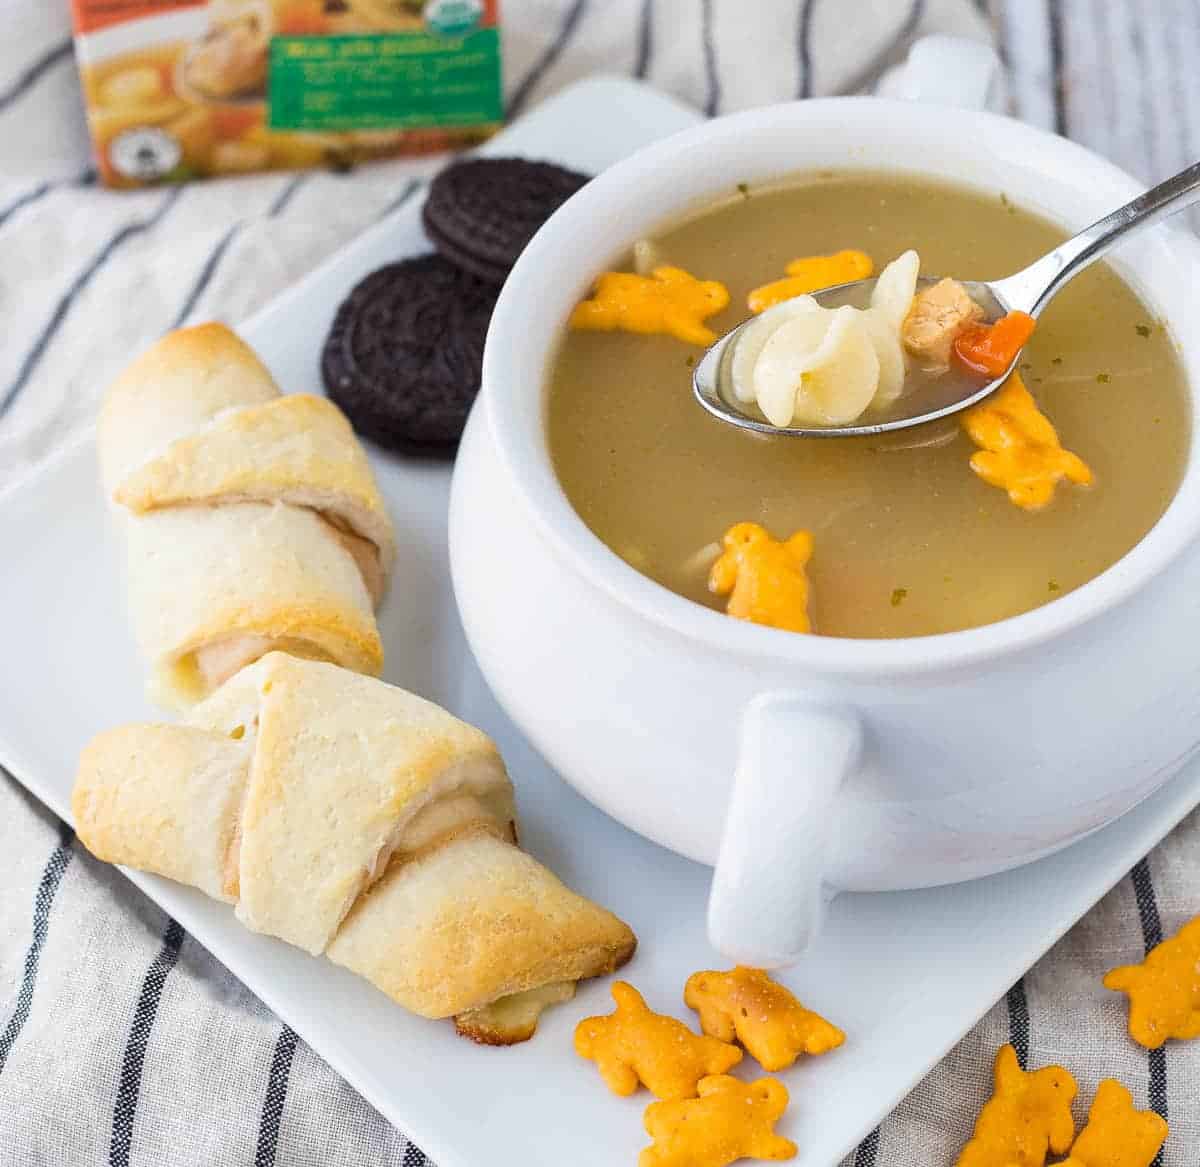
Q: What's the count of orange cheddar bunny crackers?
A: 10